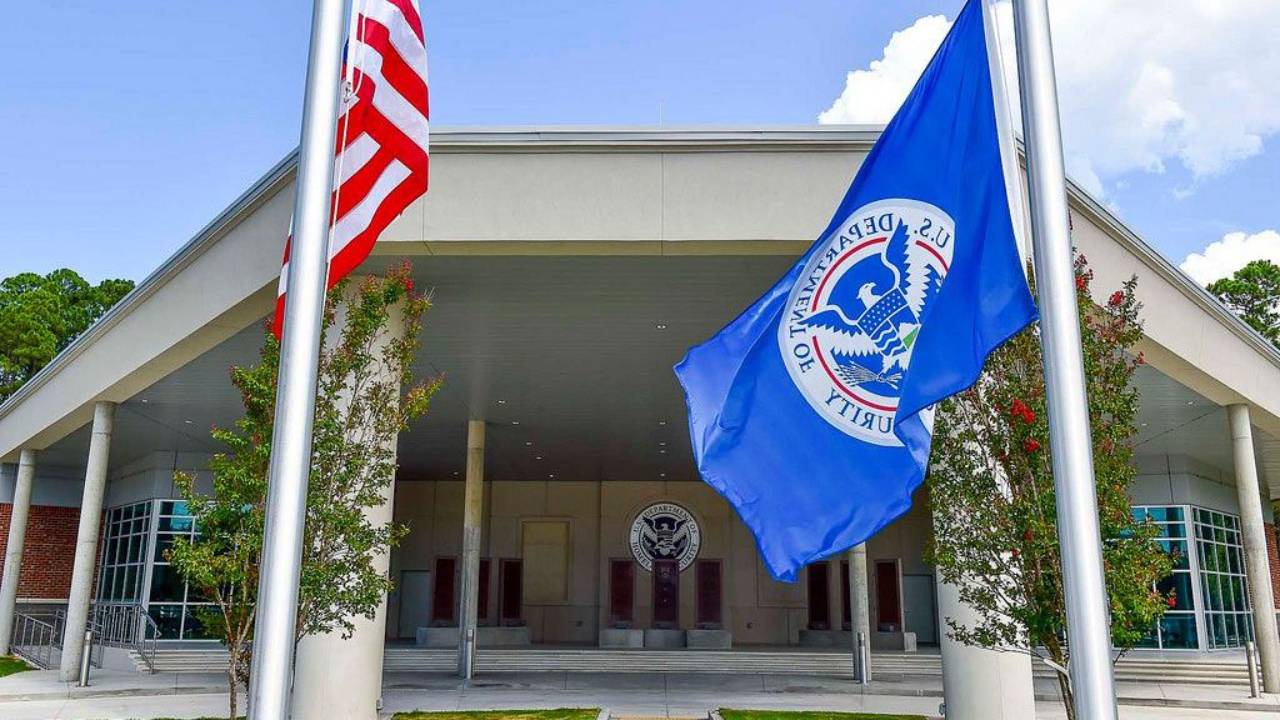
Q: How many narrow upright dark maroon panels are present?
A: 9